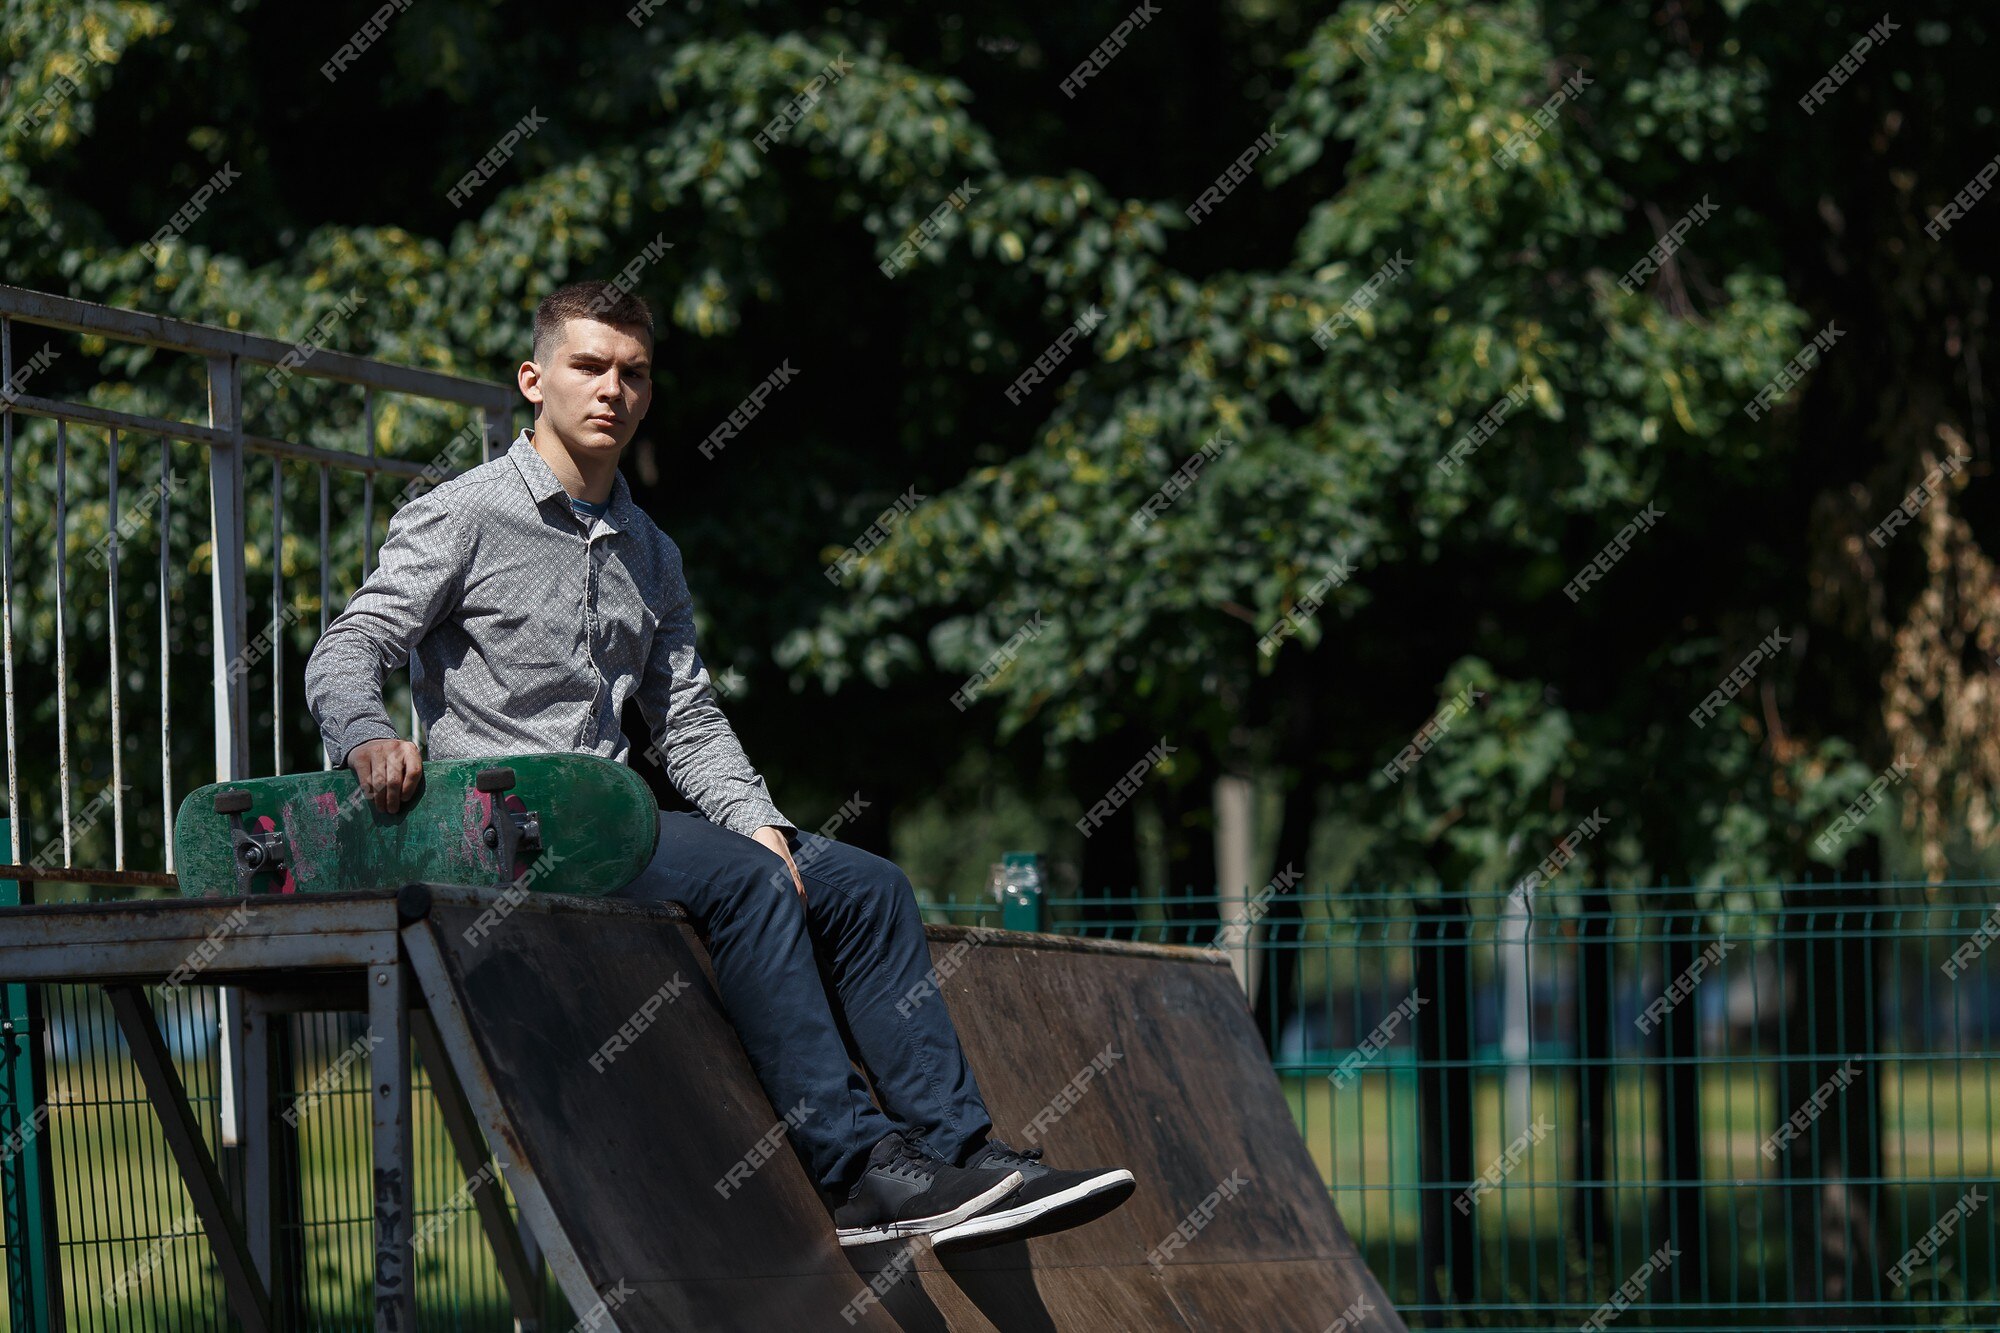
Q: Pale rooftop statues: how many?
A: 0